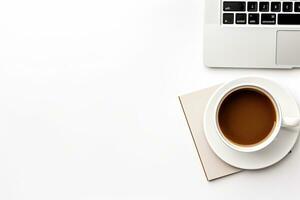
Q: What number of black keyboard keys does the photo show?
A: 11